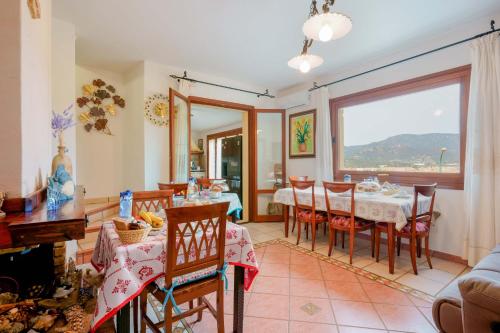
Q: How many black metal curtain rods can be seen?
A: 2